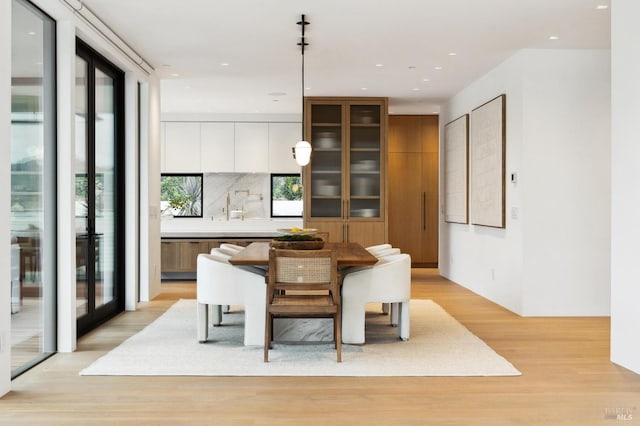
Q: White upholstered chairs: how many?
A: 6